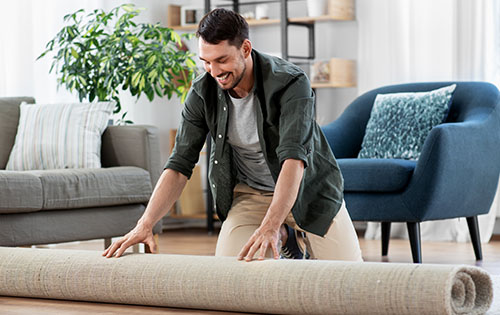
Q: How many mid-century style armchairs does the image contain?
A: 1